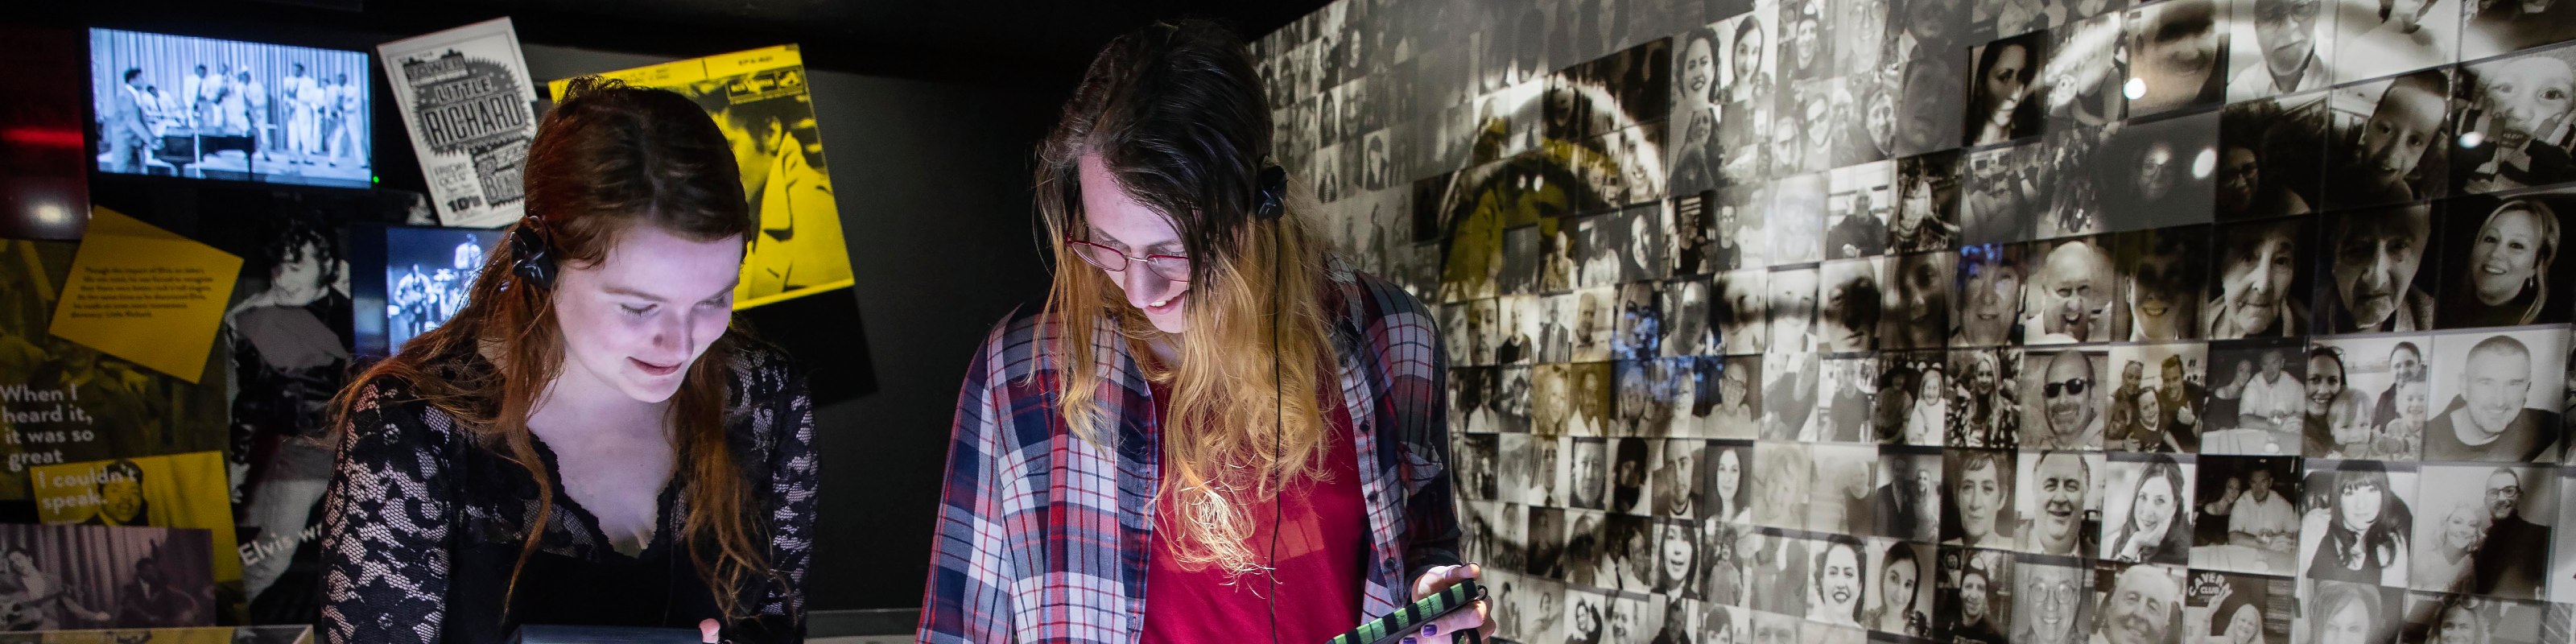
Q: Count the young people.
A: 2